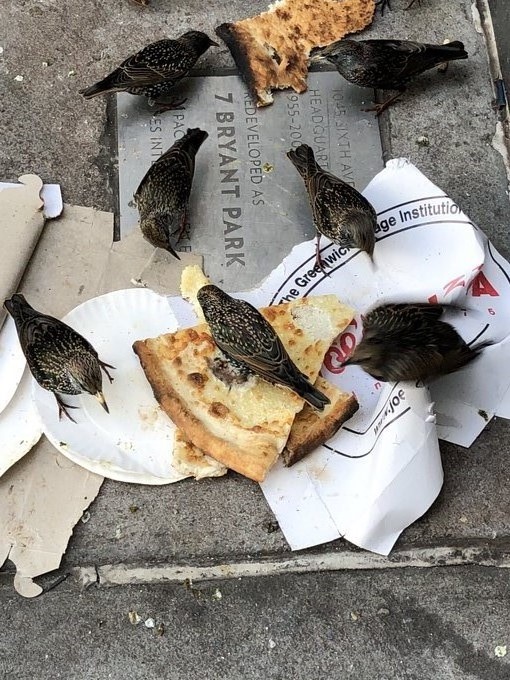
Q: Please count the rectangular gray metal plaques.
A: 1